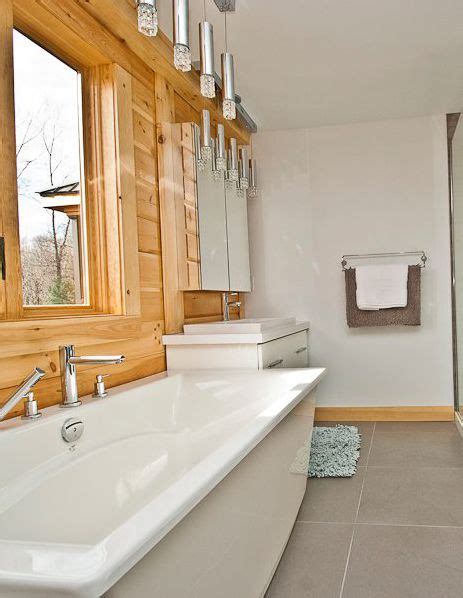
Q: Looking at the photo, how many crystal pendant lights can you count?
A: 9